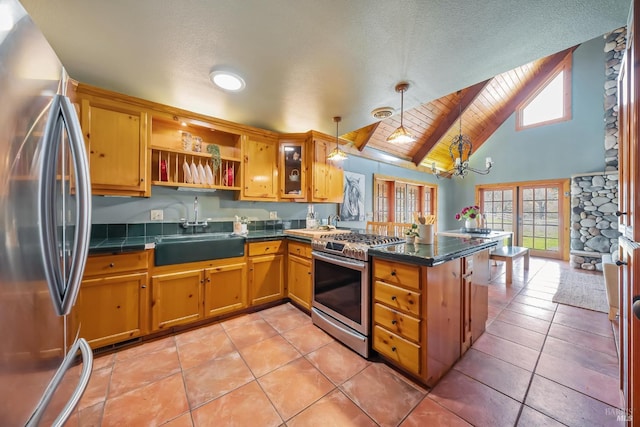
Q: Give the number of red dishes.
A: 2